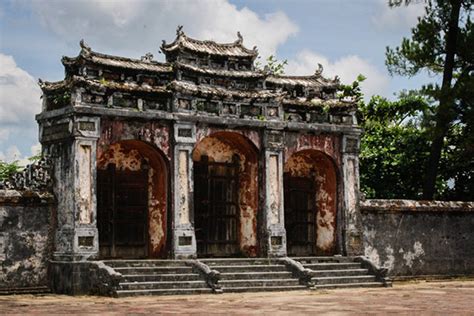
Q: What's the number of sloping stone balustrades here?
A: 4